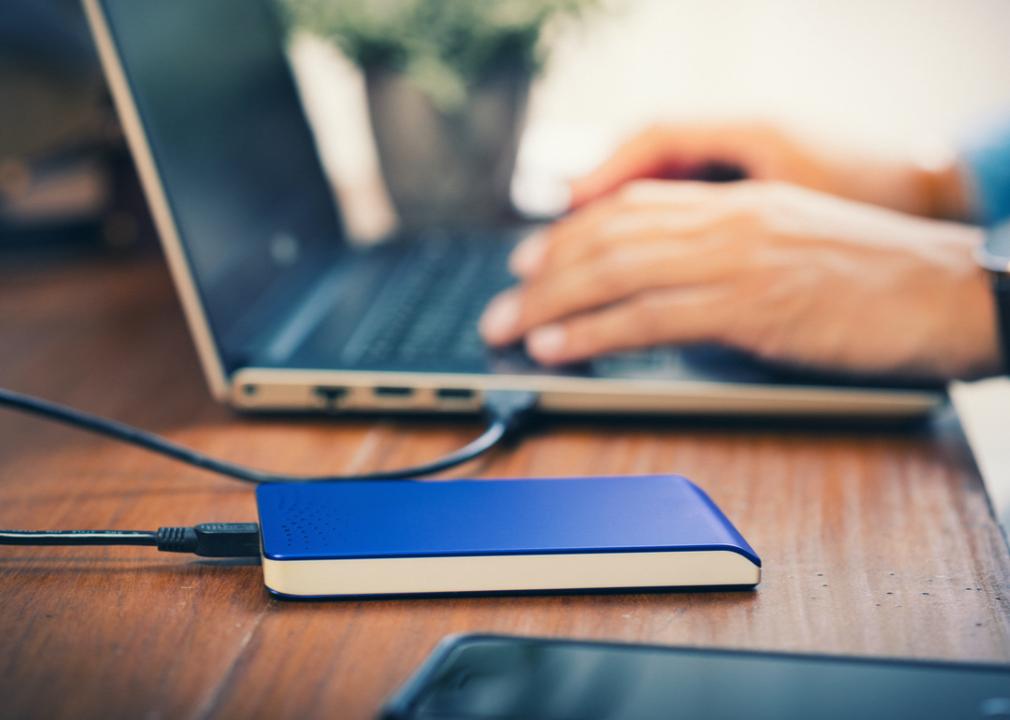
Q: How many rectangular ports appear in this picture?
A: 2